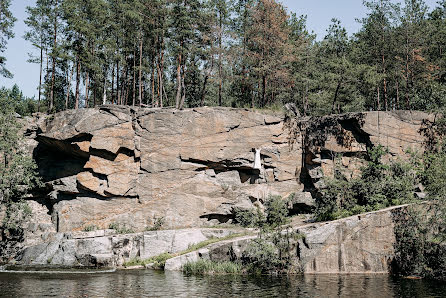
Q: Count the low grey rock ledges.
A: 2